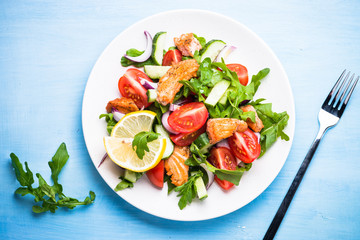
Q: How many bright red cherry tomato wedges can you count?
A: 8